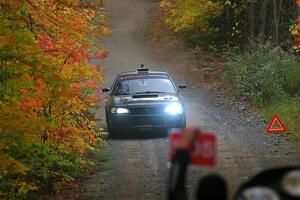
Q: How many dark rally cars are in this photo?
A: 1